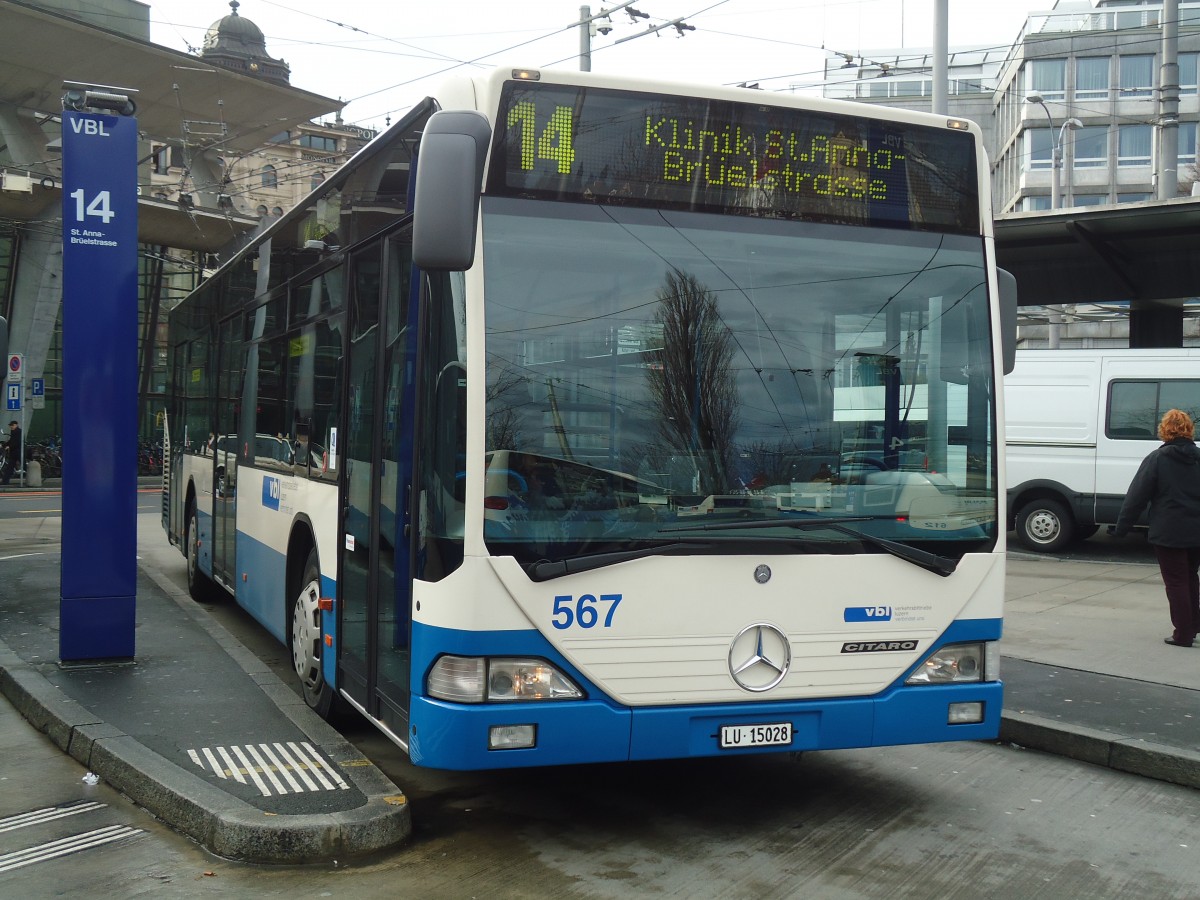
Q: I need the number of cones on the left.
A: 0